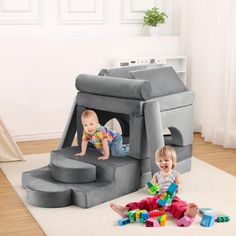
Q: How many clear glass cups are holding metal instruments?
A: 0